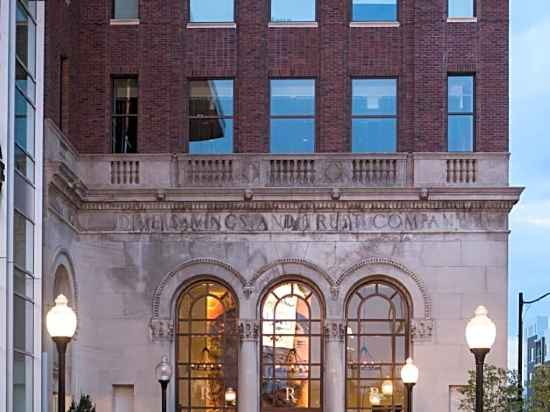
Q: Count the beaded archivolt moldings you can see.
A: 3